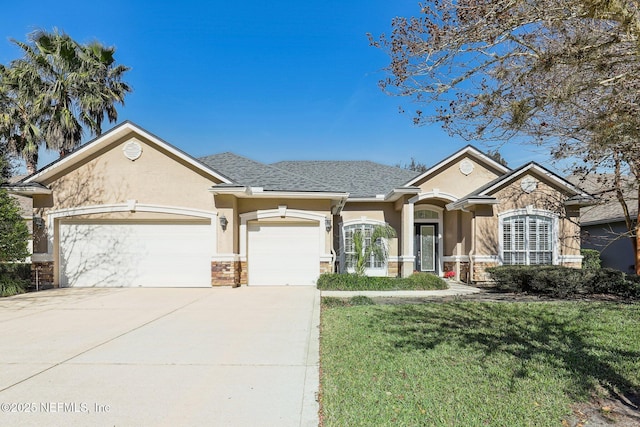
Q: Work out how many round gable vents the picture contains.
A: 3